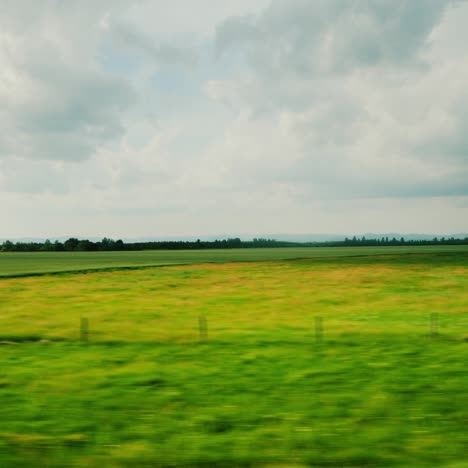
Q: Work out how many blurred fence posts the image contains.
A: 4